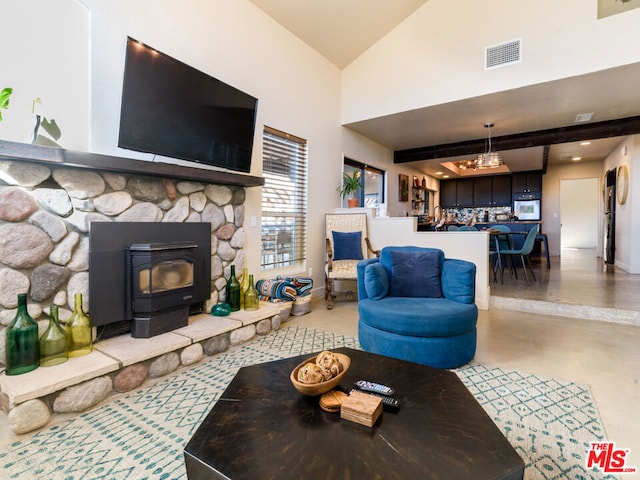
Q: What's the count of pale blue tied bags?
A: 0